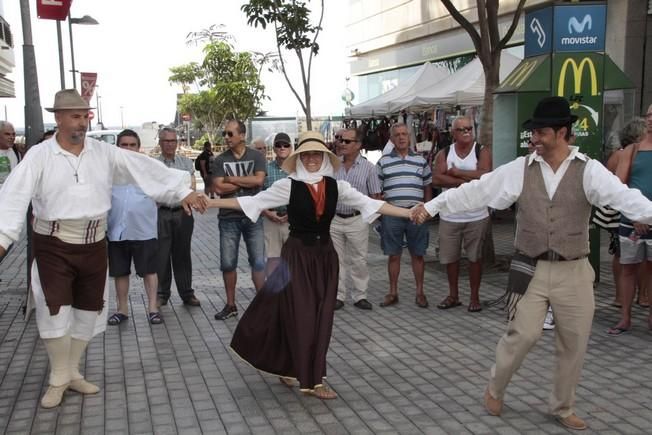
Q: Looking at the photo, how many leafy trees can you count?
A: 2